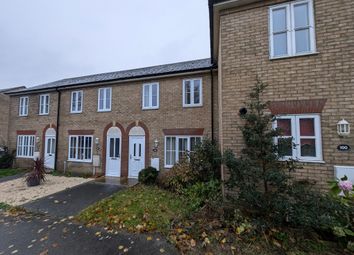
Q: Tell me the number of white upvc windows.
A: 11